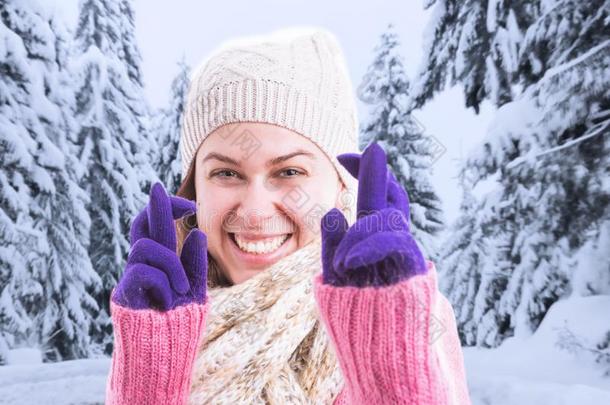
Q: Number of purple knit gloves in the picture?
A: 2